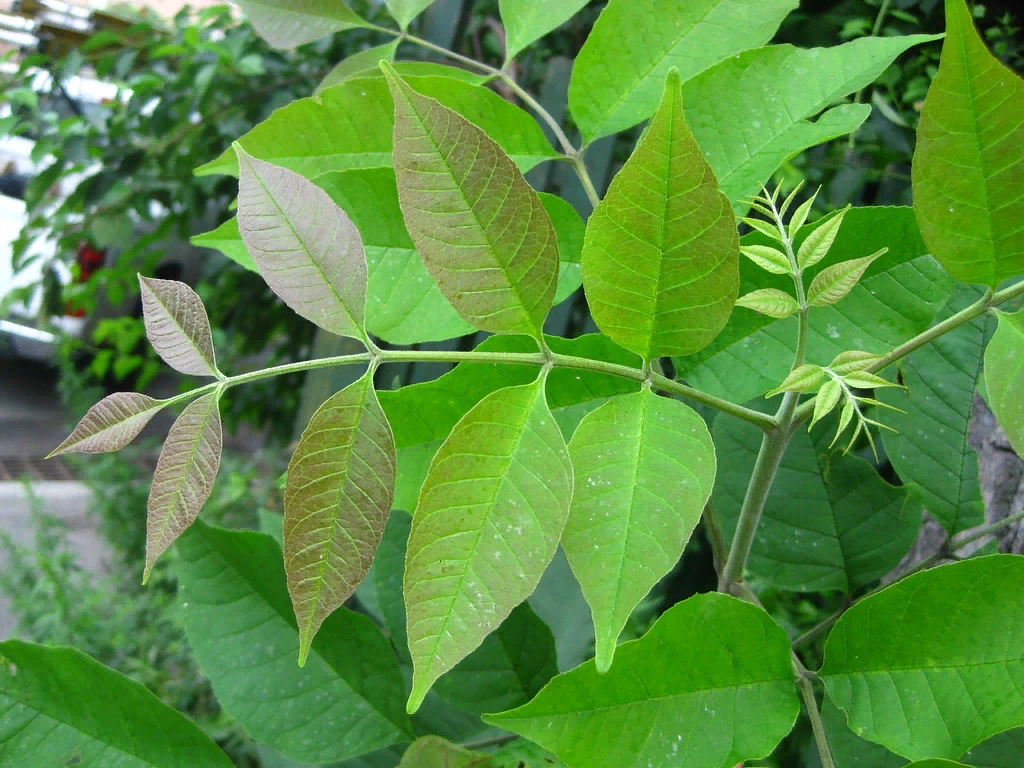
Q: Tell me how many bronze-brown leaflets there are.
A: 6